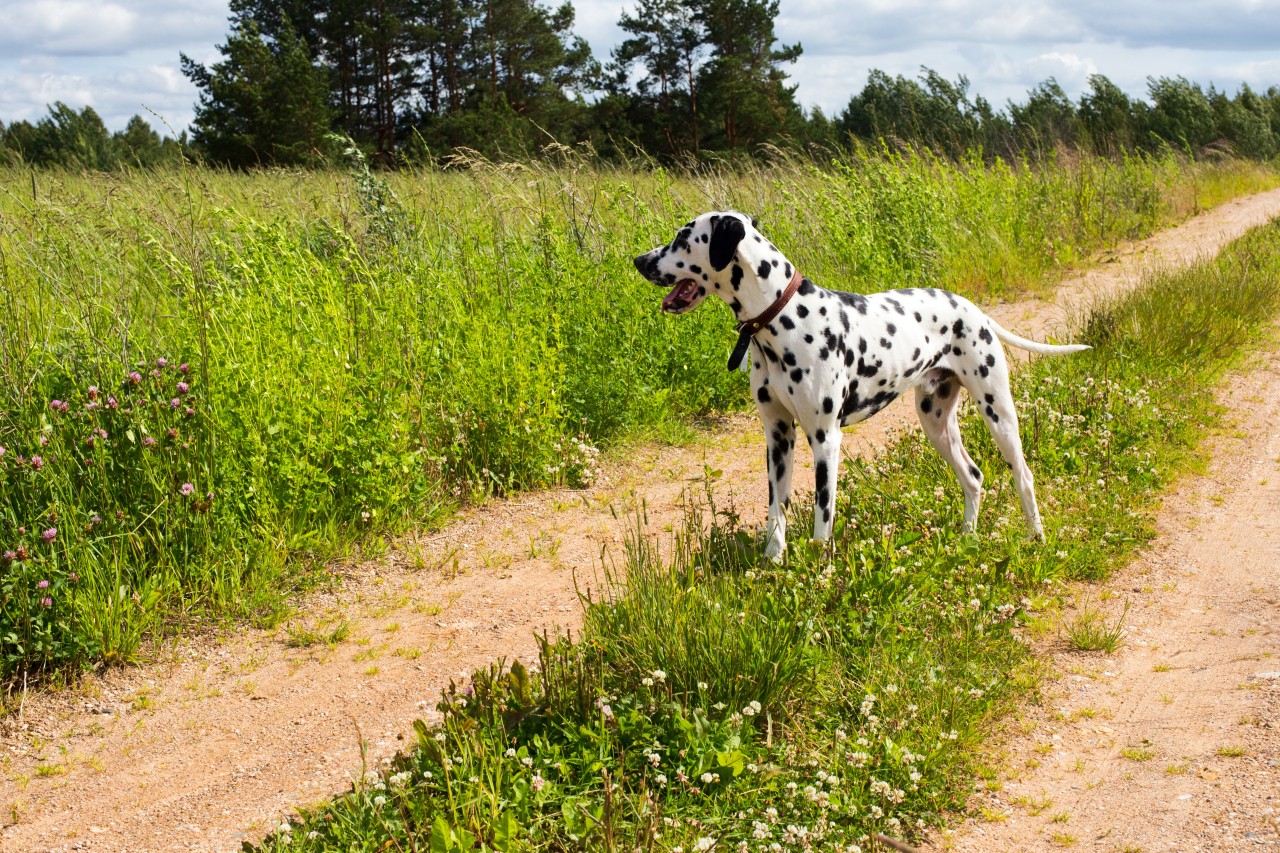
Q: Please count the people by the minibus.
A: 0